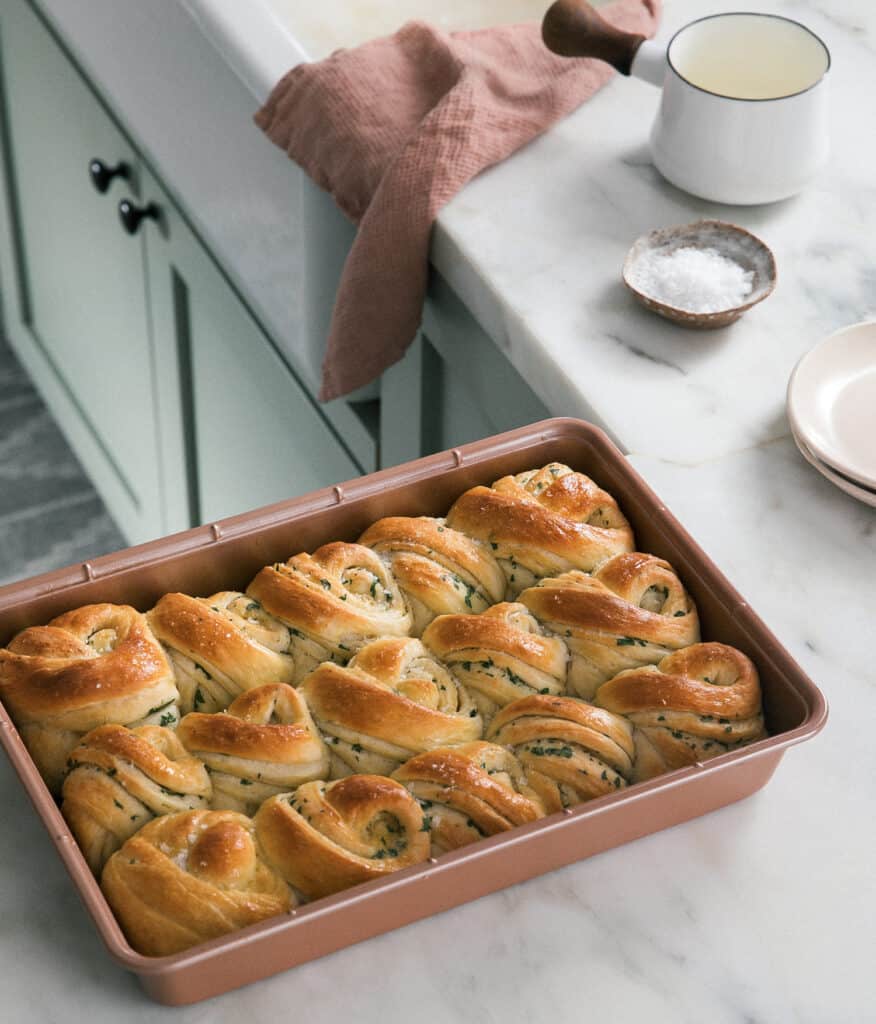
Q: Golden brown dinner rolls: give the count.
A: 15